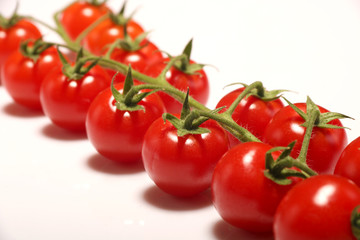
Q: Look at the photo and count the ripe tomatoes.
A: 14